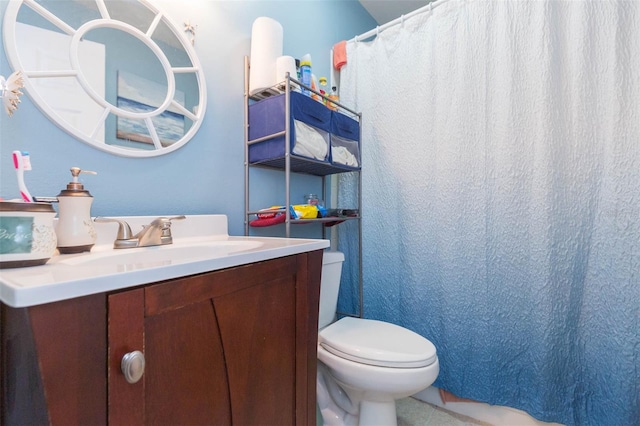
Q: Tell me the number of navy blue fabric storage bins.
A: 2